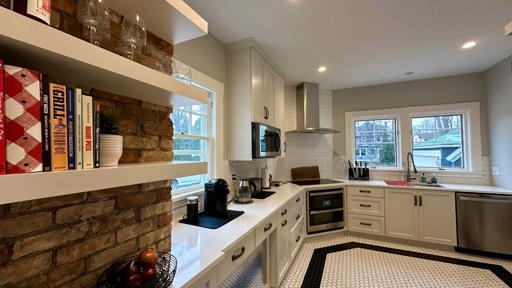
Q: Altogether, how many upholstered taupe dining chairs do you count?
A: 0